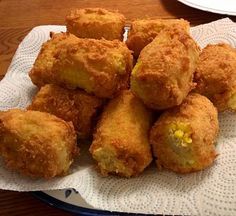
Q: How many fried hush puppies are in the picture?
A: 9